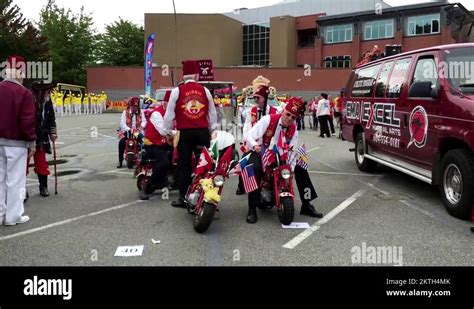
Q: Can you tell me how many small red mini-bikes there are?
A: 4